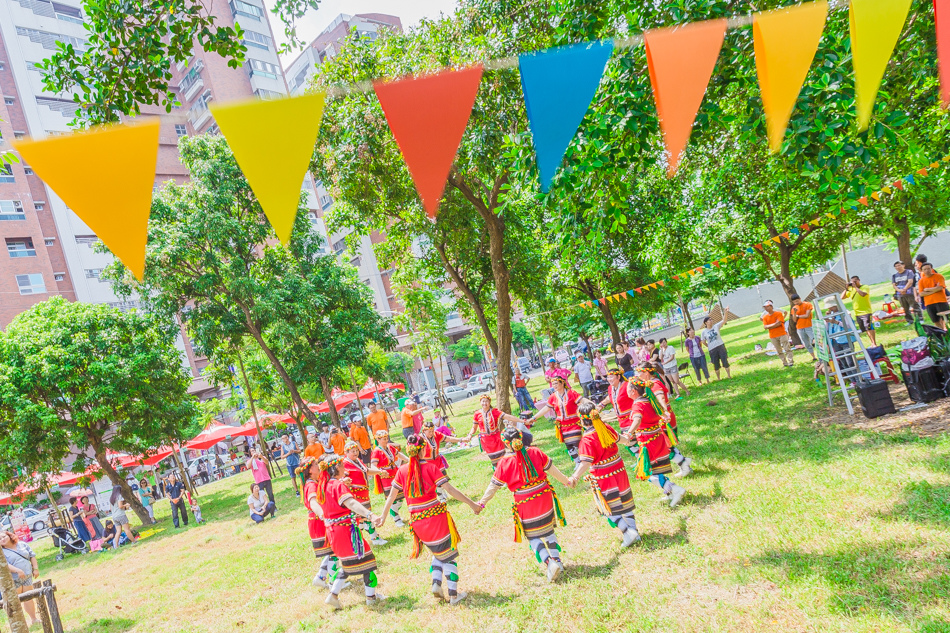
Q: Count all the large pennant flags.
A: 8